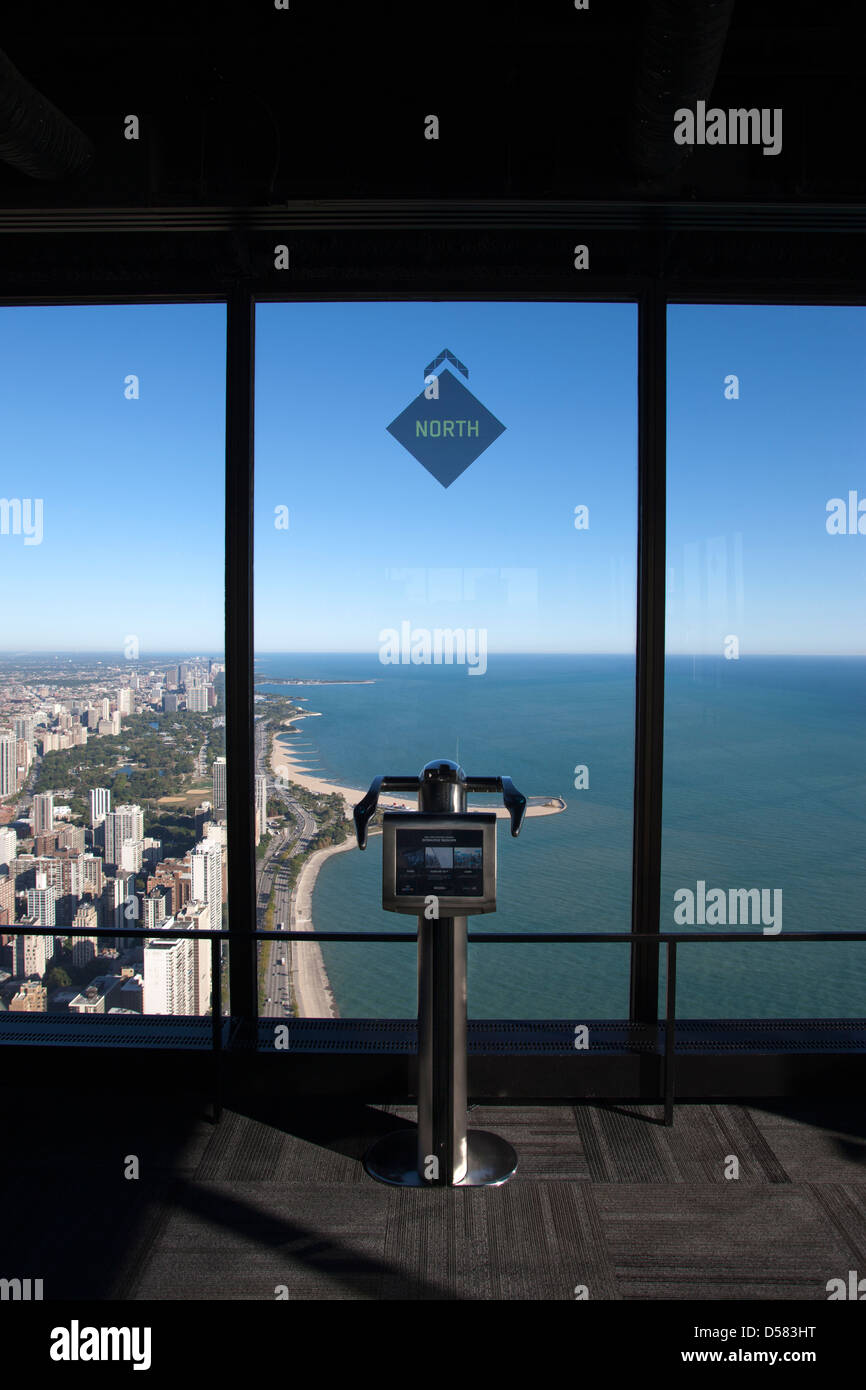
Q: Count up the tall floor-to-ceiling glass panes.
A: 3